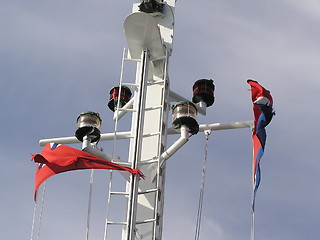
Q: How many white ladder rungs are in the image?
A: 14